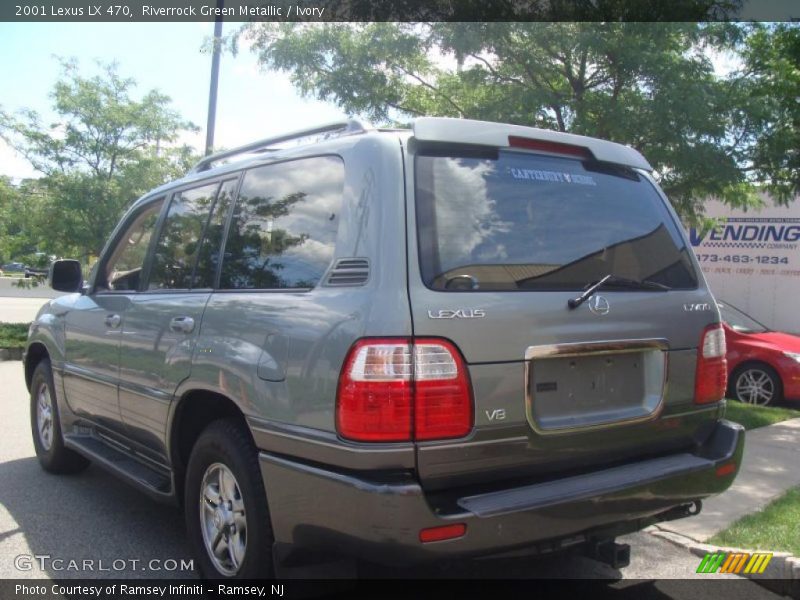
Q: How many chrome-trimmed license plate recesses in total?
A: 1